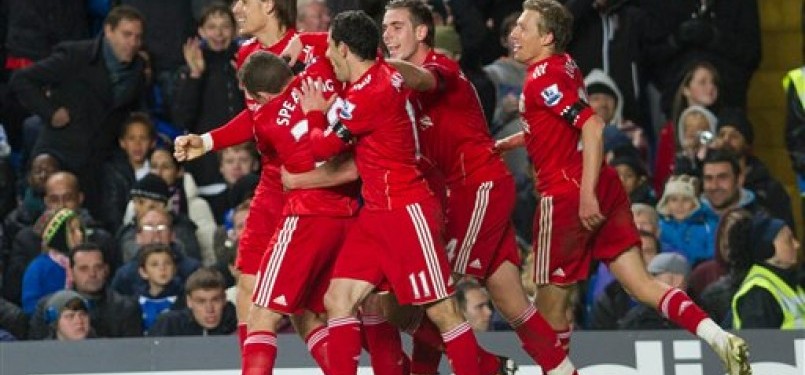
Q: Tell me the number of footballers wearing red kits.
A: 5